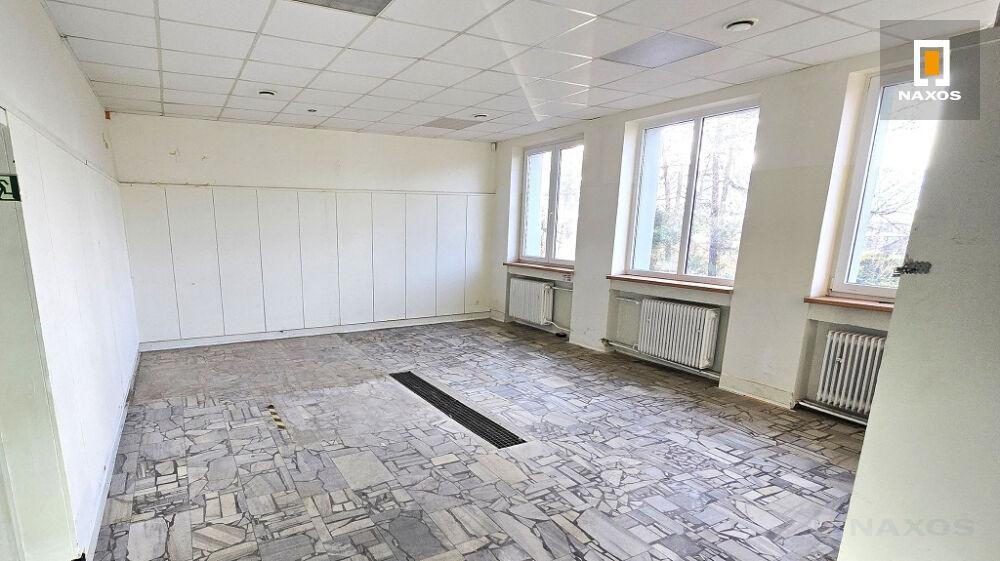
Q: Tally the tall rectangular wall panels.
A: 10